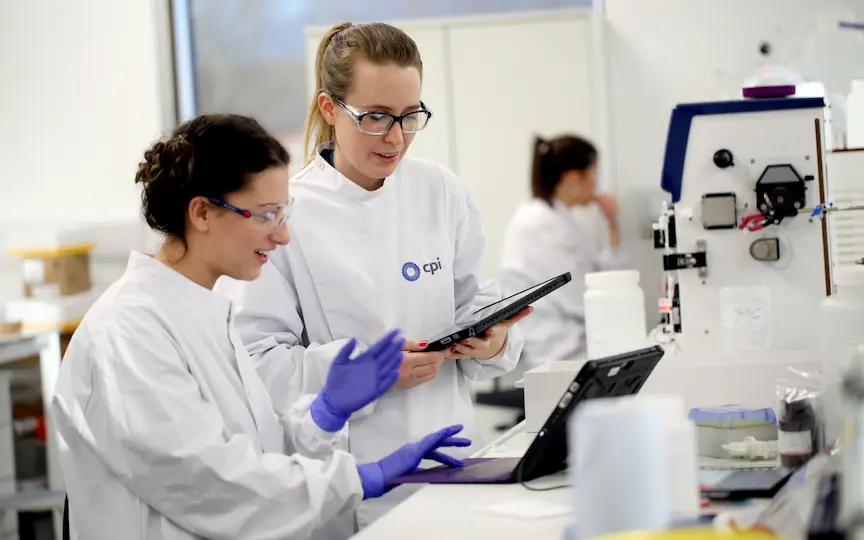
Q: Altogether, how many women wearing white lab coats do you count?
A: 3